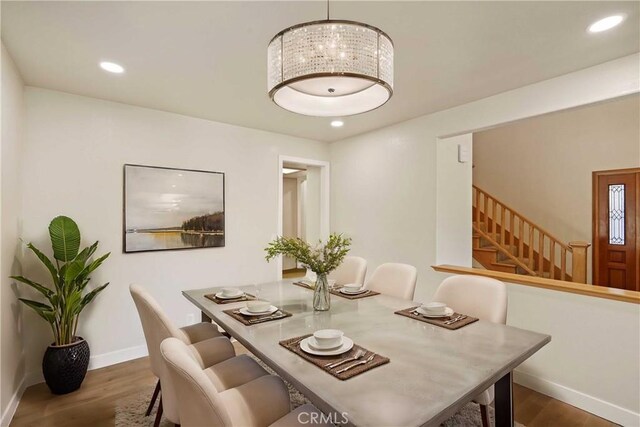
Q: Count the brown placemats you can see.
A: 6